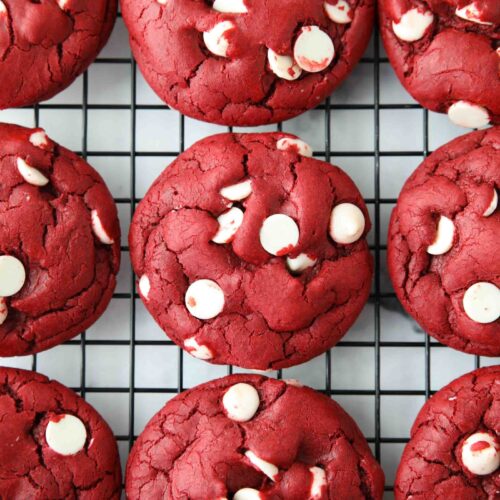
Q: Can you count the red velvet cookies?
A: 9